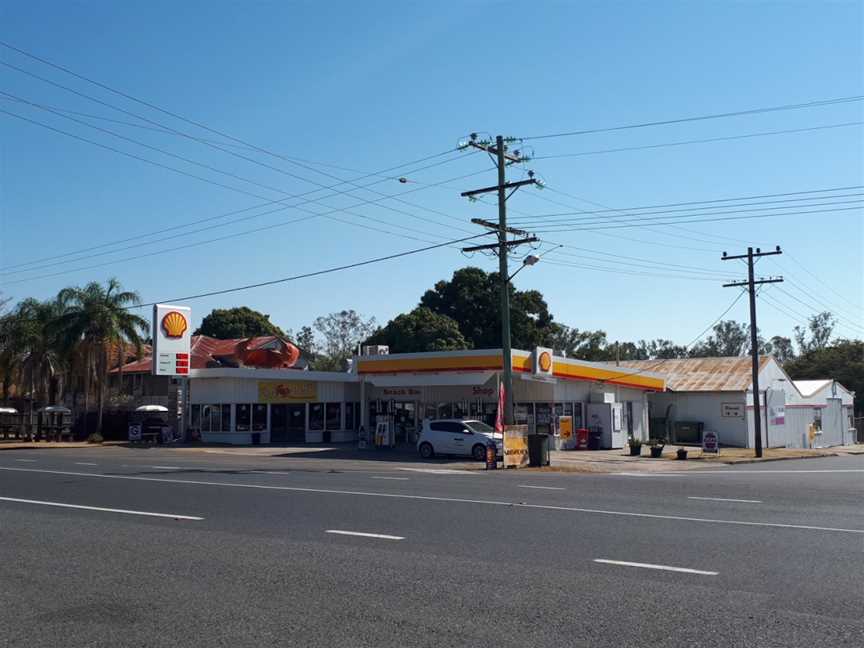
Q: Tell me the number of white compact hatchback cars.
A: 1